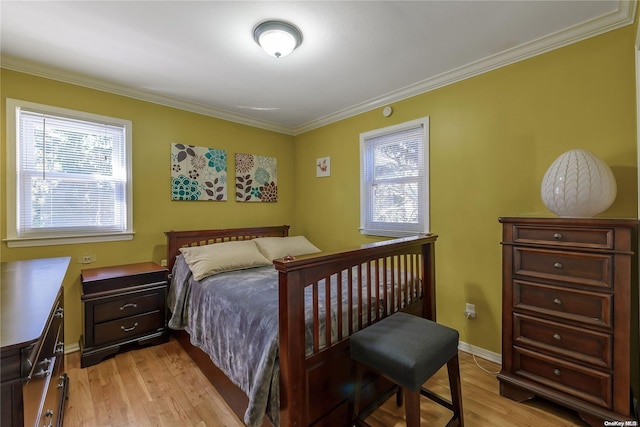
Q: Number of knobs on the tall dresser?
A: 5